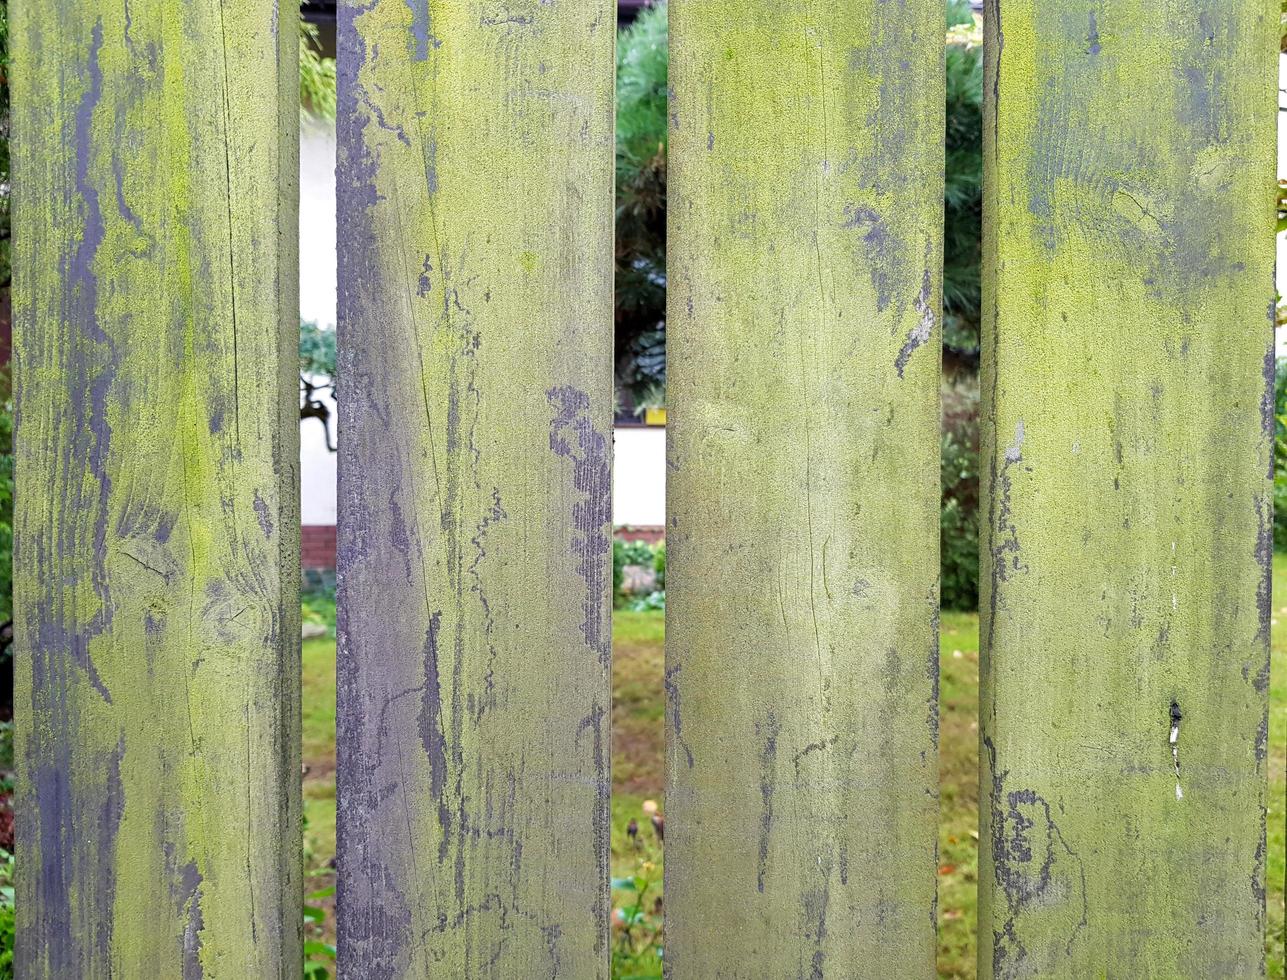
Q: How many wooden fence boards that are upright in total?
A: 4